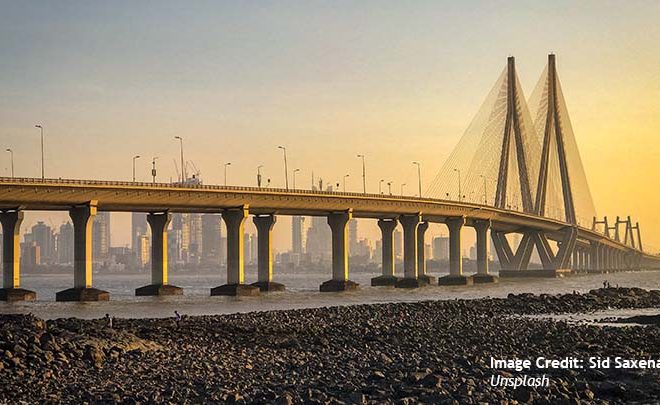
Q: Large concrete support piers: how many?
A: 11